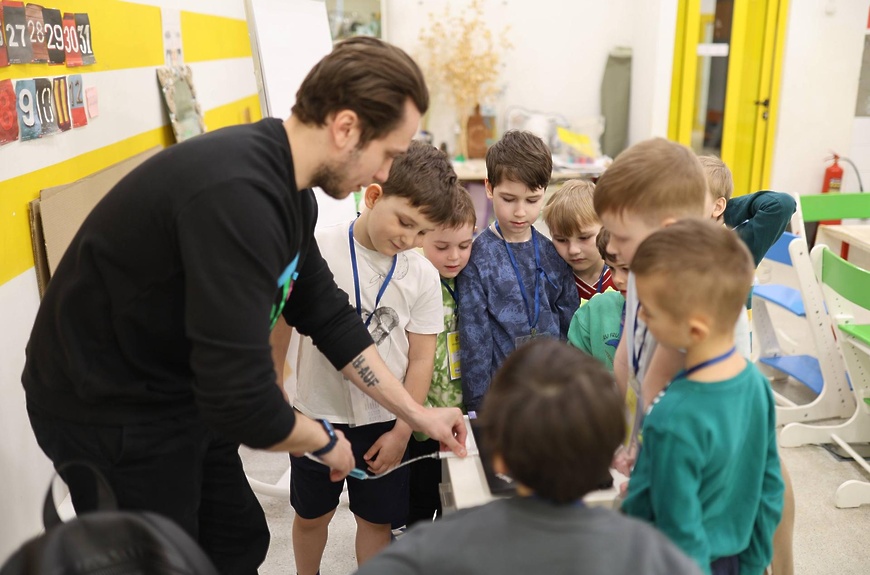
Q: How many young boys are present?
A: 9